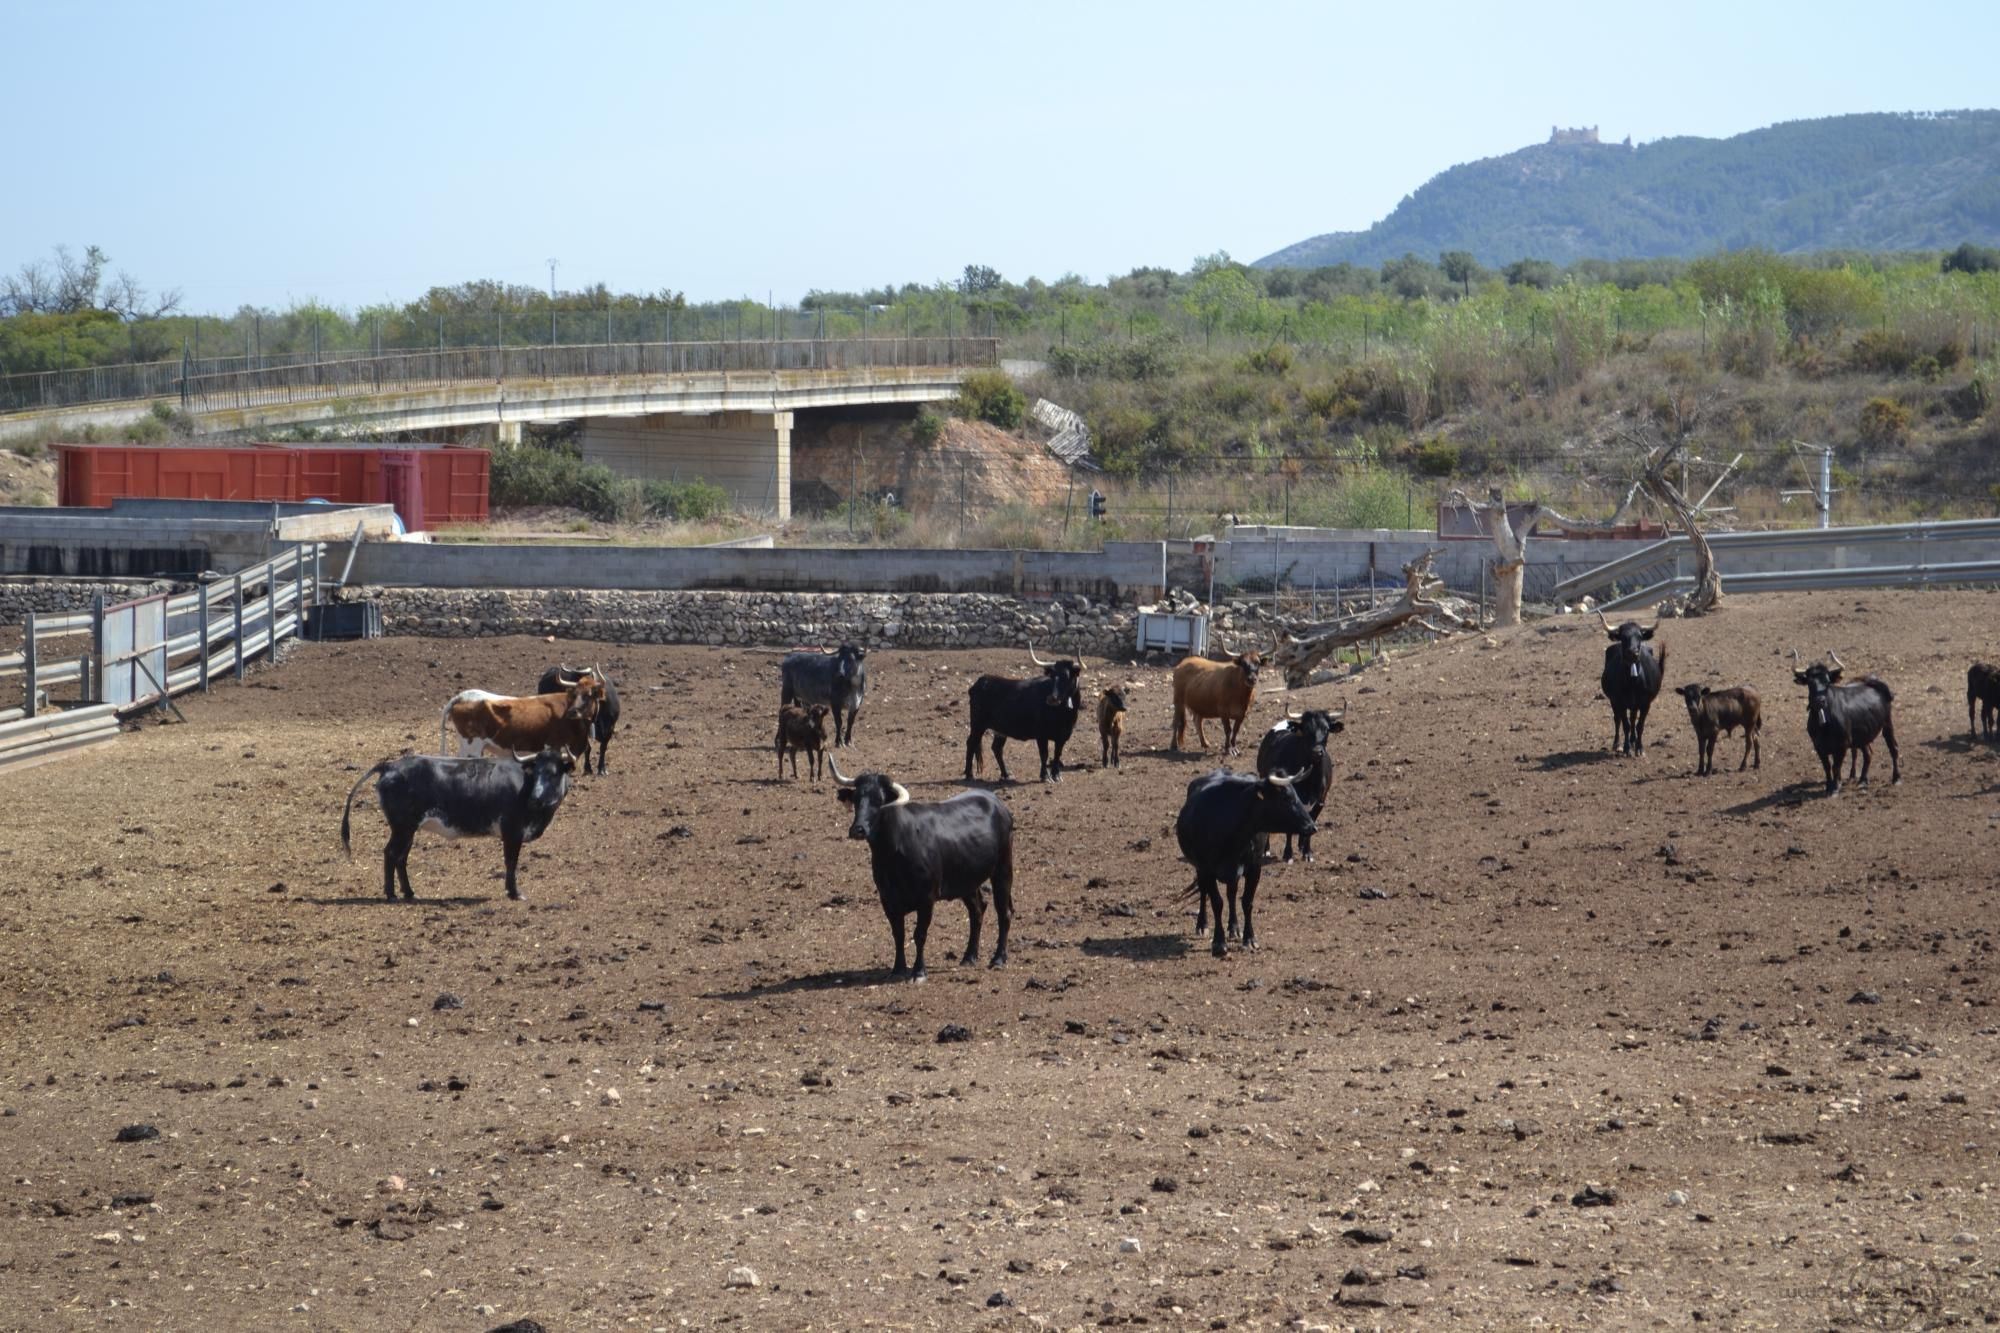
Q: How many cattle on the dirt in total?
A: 15